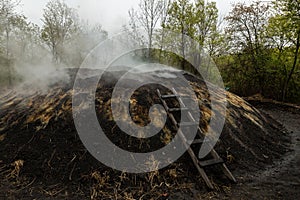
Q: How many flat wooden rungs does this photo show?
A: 5